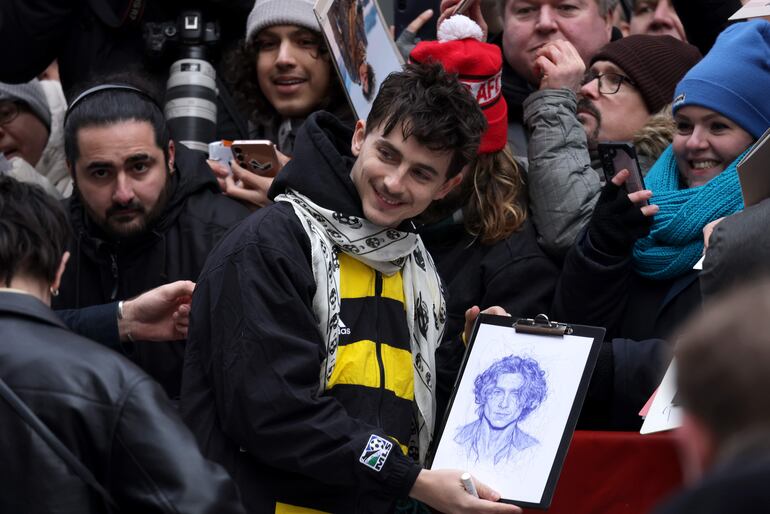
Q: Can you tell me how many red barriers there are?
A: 1